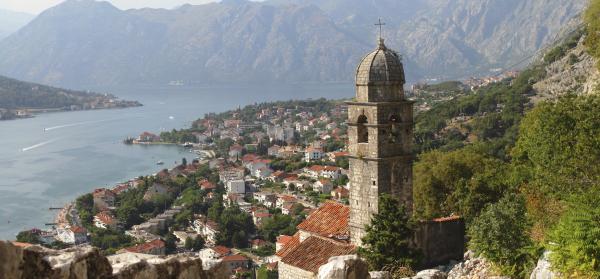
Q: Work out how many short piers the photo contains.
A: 2